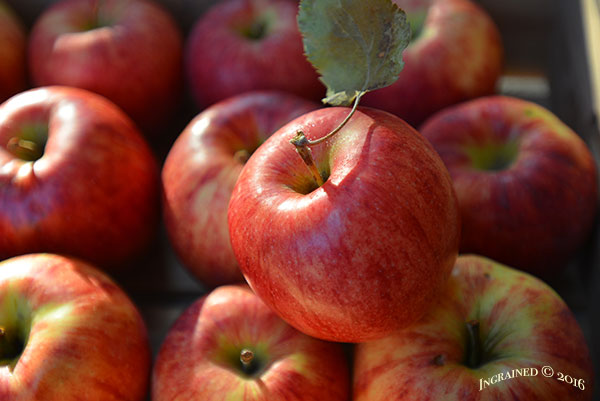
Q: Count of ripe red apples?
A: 11